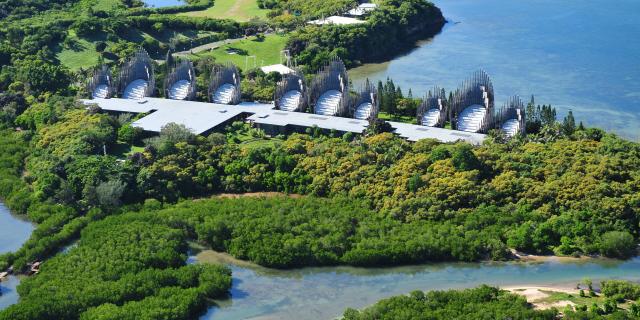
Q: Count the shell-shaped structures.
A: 10